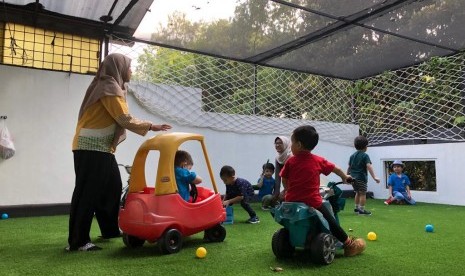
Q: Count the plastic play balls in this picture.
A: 4